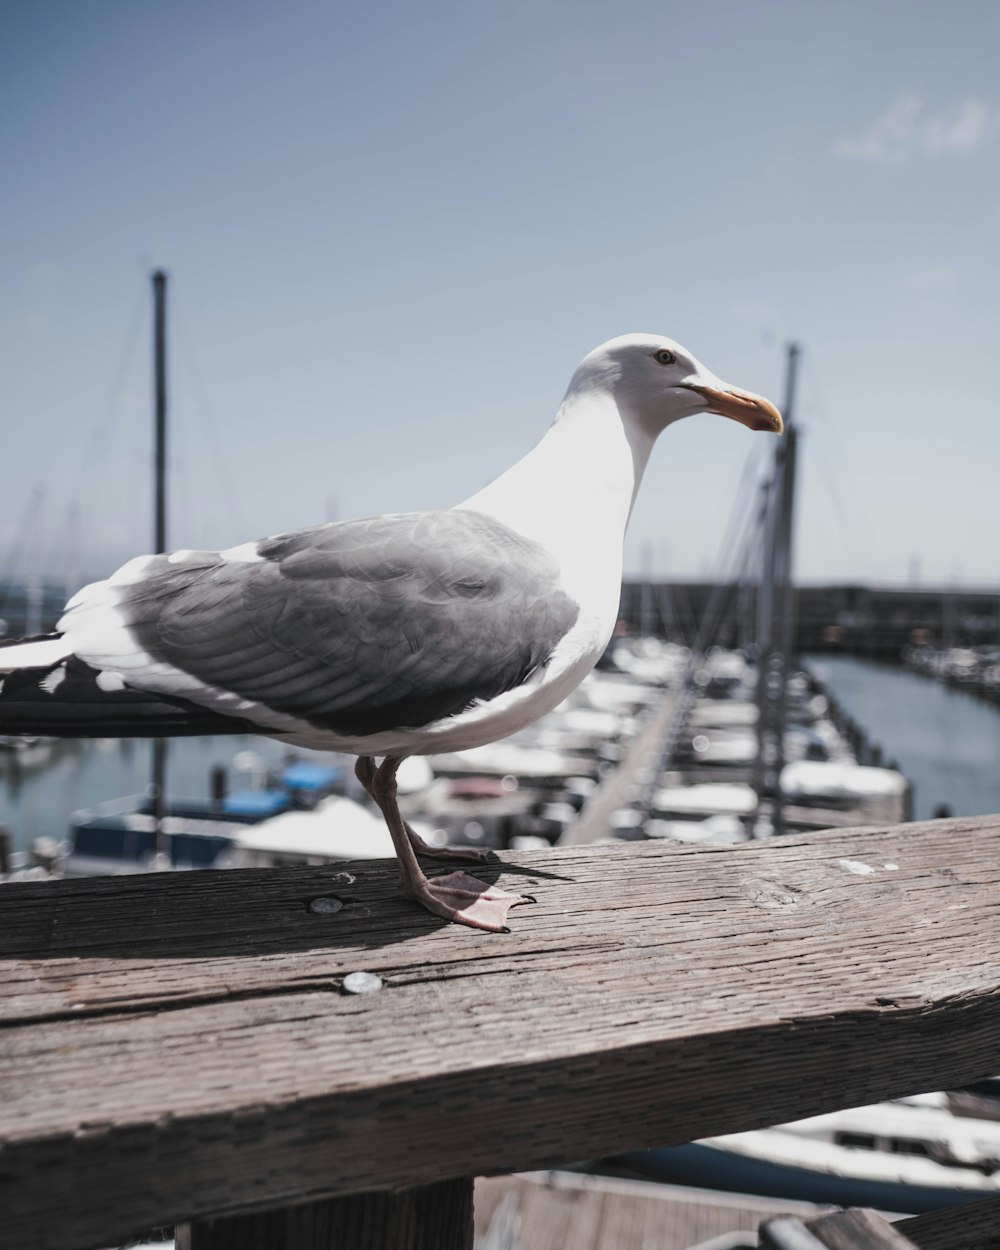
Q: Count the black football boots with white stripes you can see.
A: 0